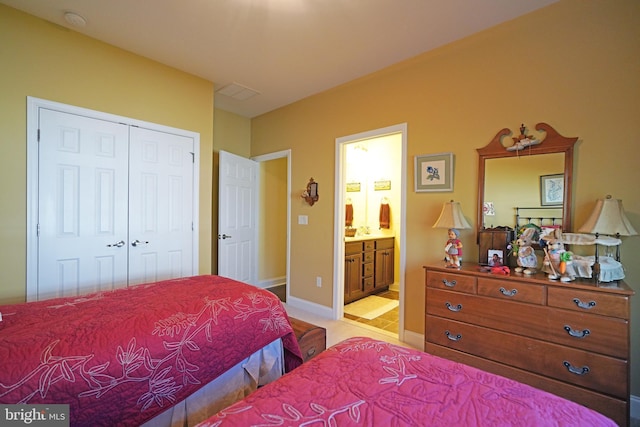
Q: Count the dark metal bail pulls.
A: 7